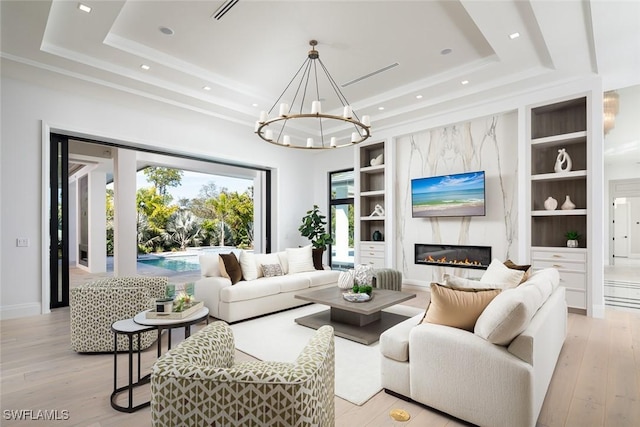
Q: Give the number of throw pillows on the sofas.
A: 8